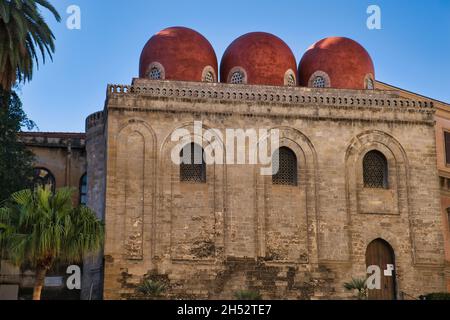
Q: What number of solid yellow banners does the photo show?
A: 0